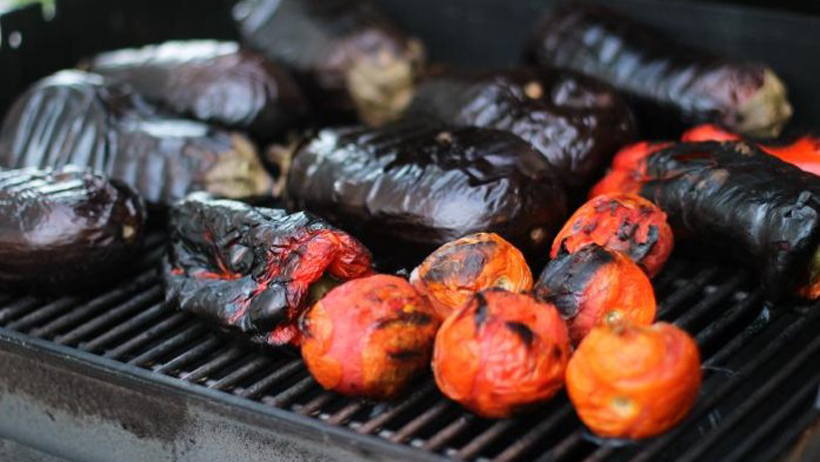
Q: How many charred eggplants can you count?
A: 7